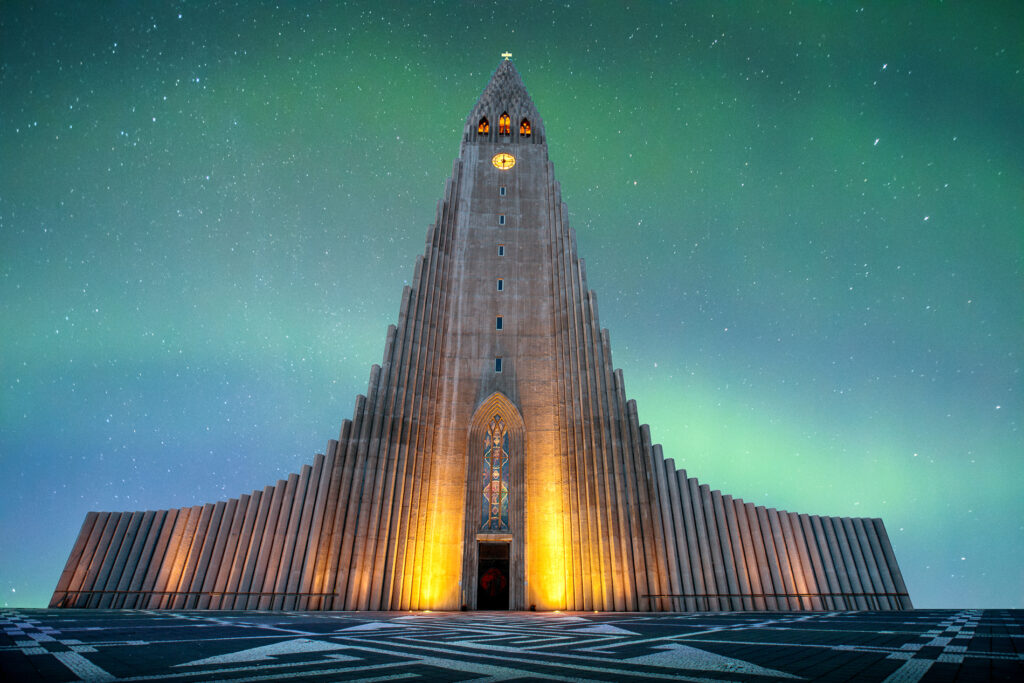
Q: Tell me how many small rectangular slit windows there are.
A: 6